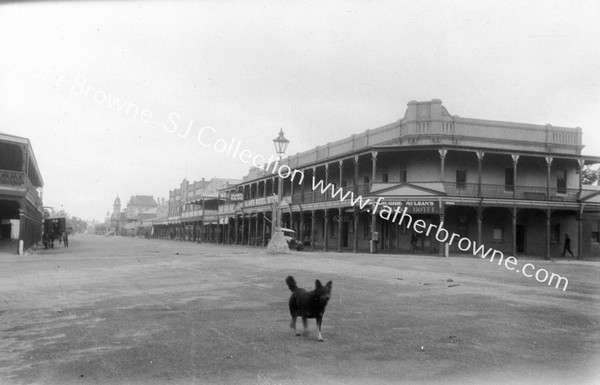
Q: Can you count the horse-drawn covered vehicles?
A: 1